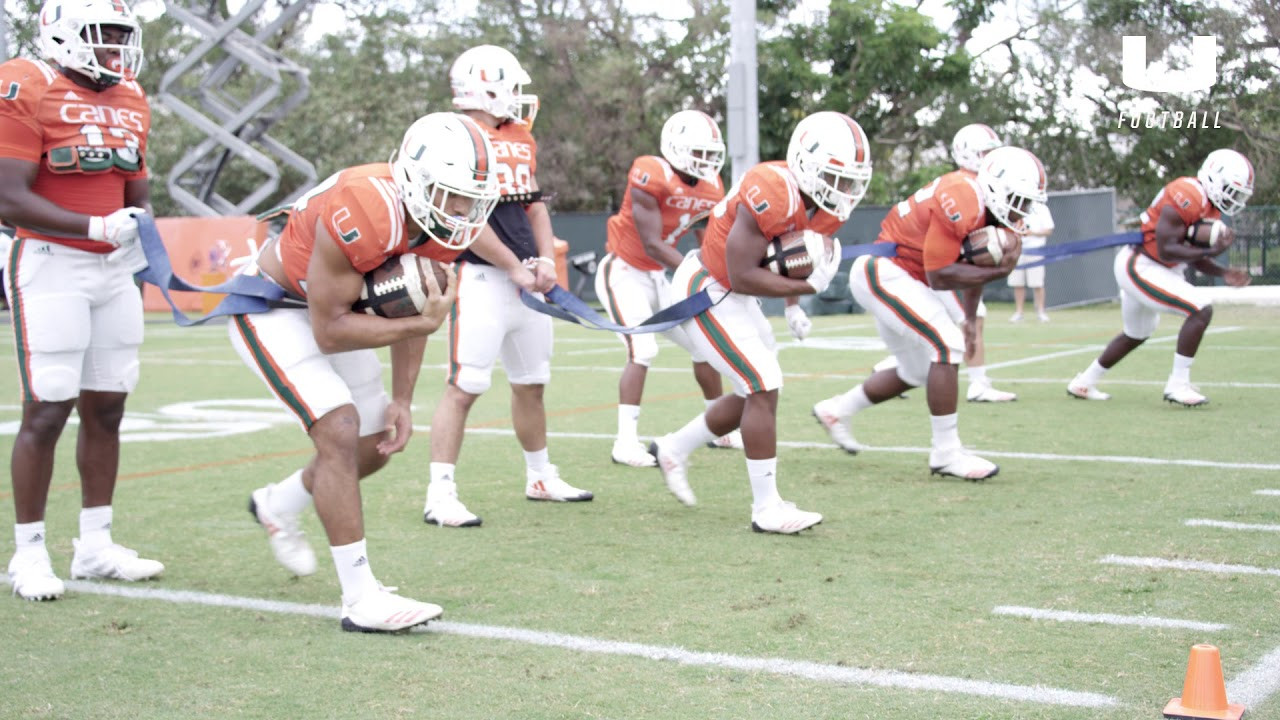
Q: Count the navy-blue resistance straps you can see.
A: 4